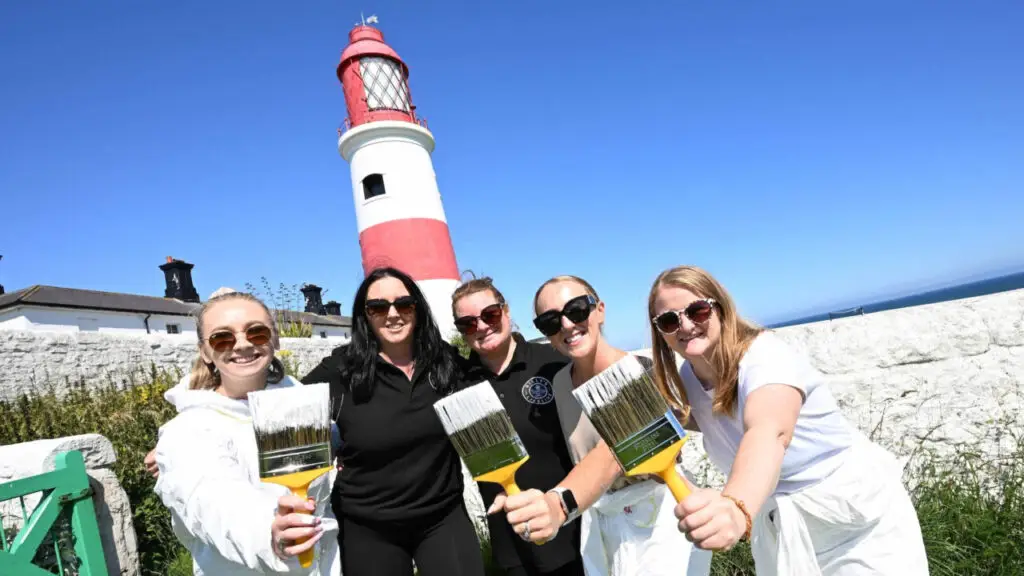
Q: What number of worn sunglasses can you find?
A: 5